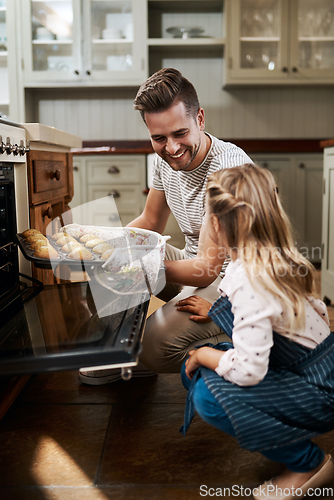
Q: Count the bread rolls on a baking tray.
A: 12